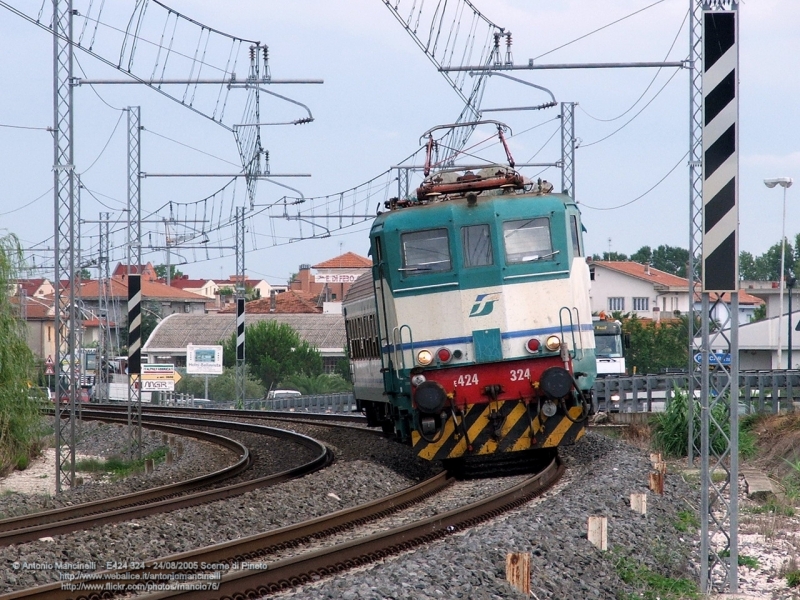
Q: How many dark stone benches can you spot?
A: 0